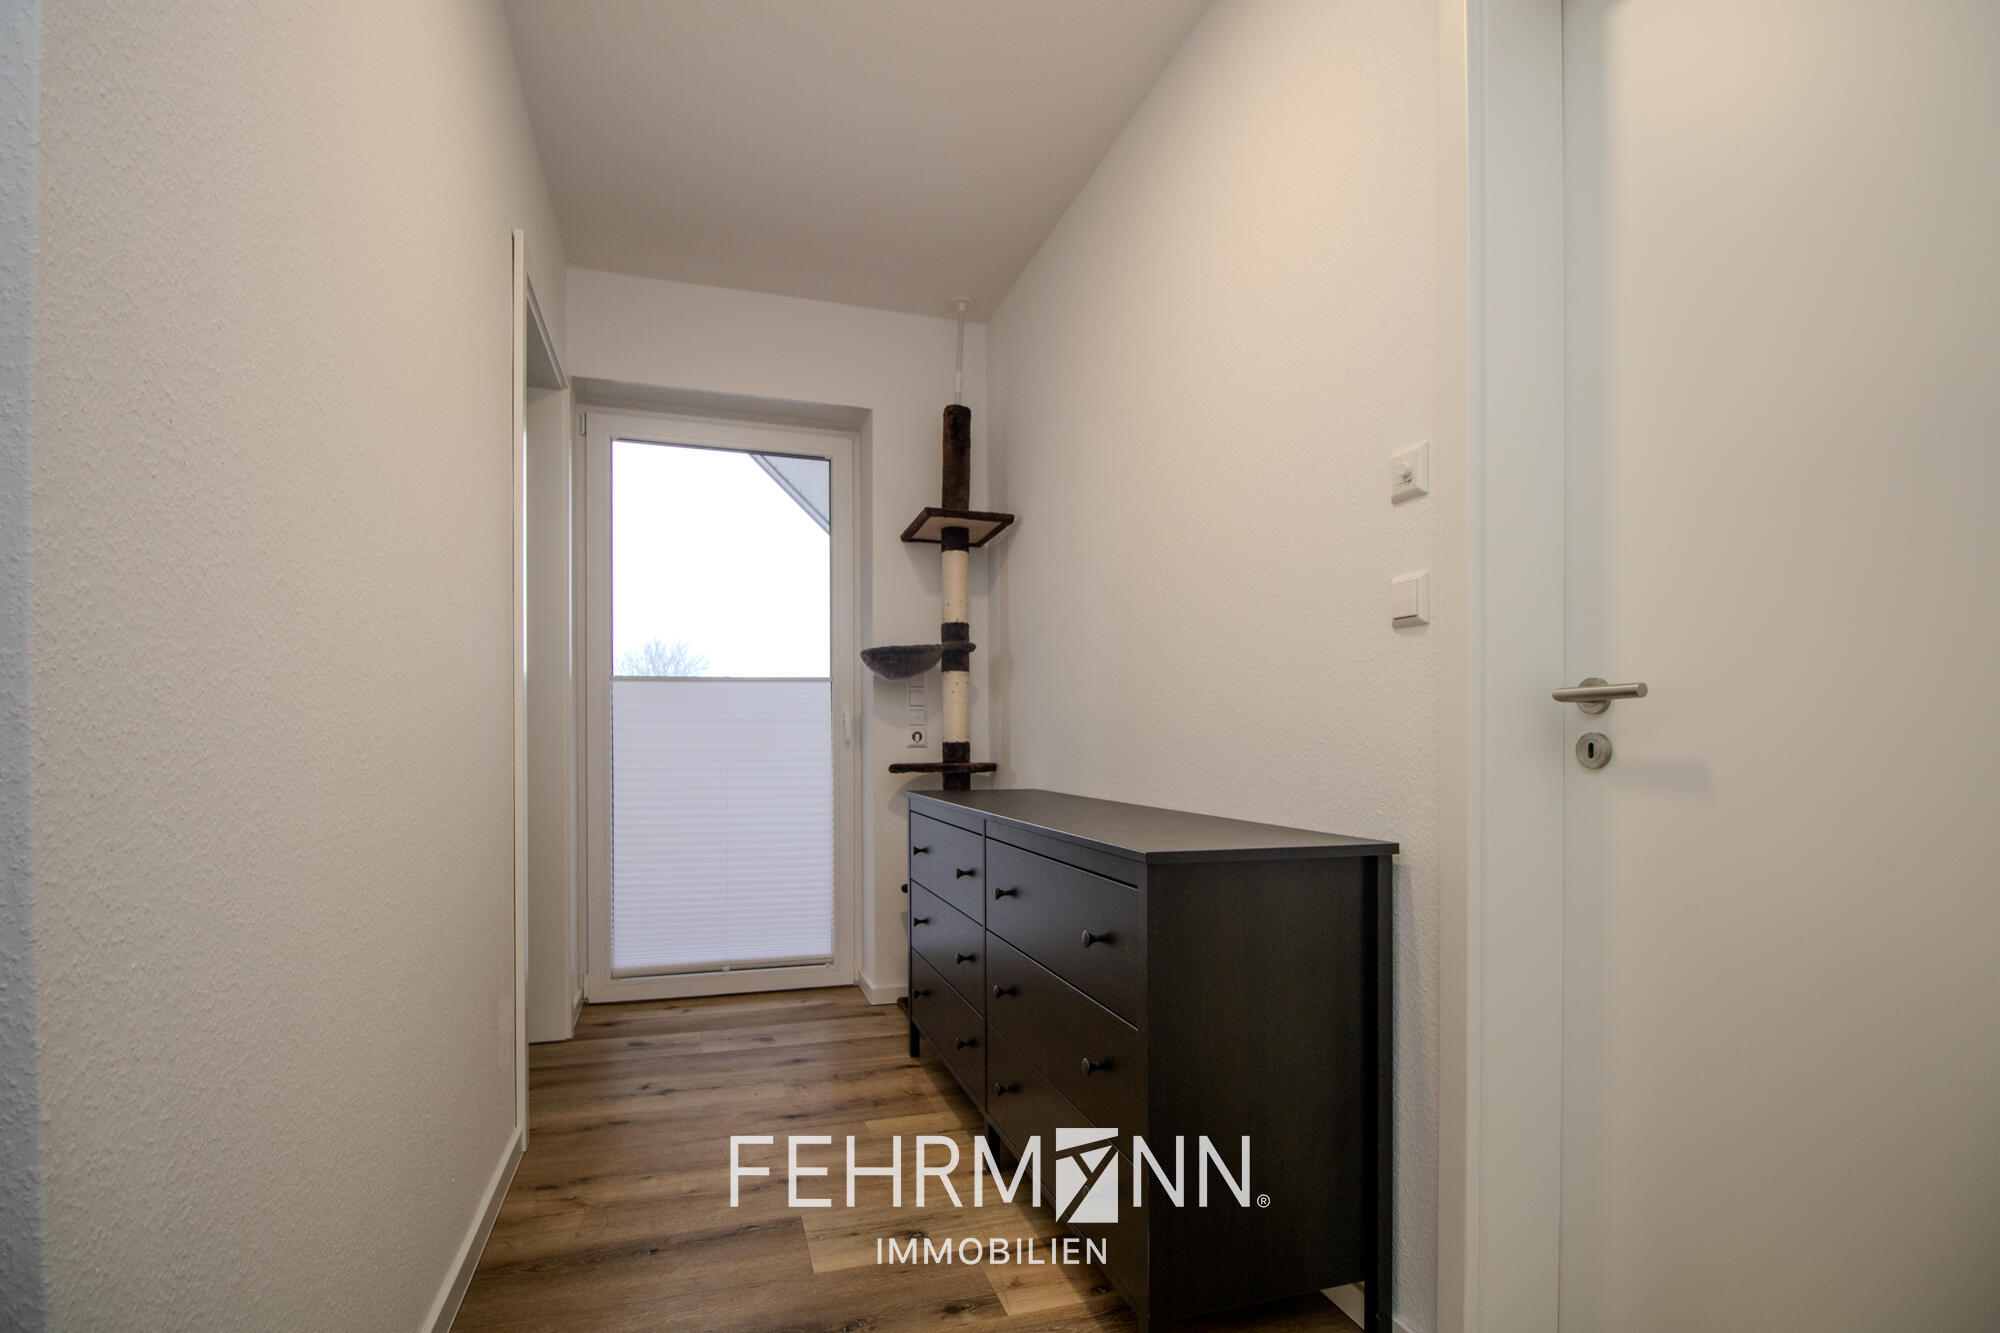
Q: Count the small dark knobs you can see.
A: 11